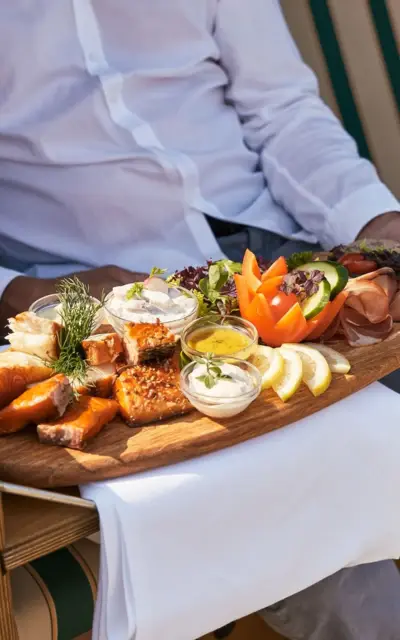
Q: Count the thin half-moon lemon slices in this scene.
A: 4